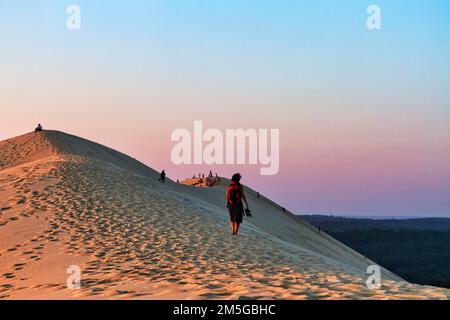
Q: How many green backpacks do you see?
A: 0